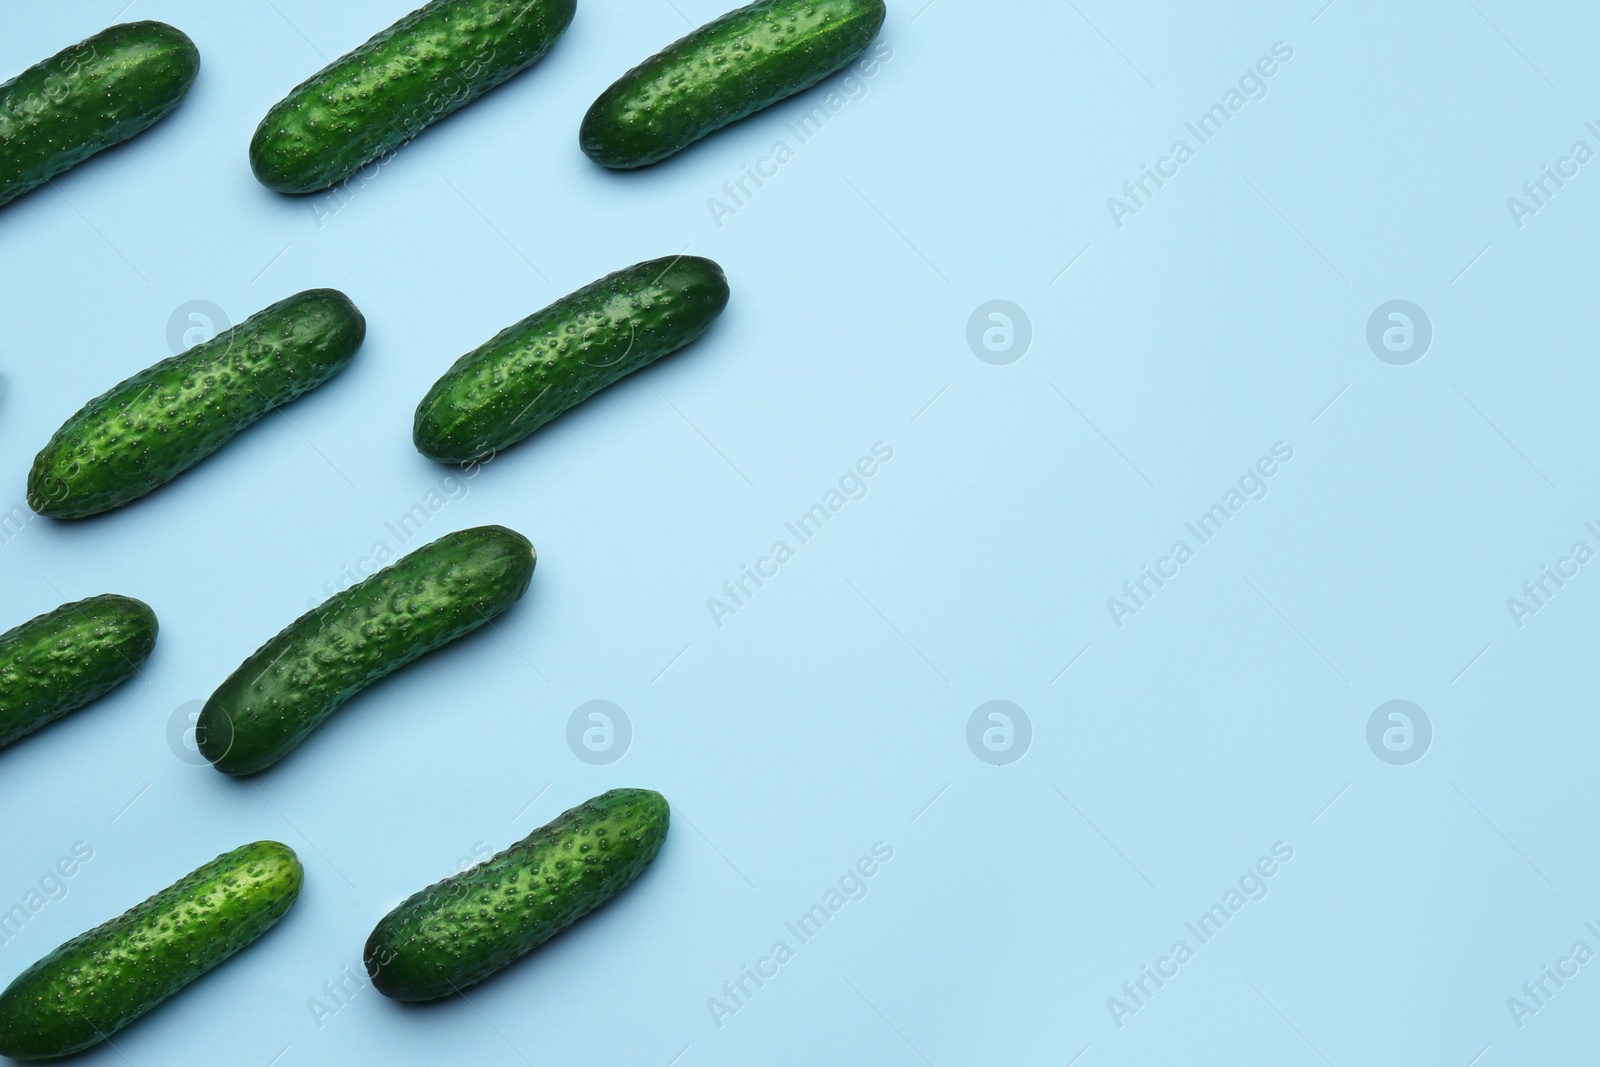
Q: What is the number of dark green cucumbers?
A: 9